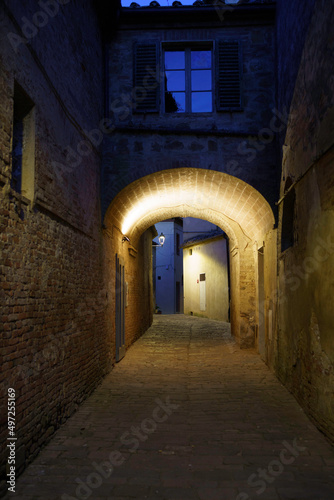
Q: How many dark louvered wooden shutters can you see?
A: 2